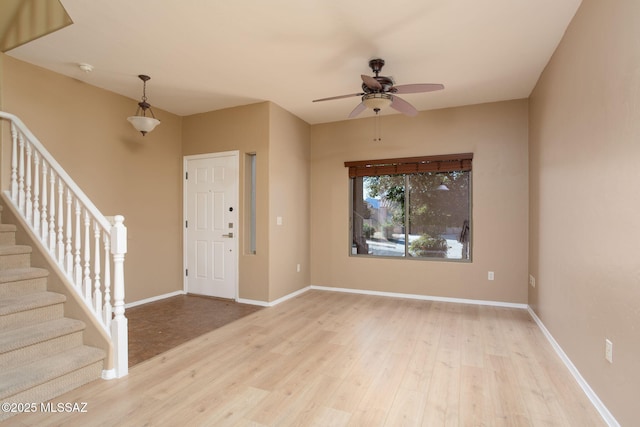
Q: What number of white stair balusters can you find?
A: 12